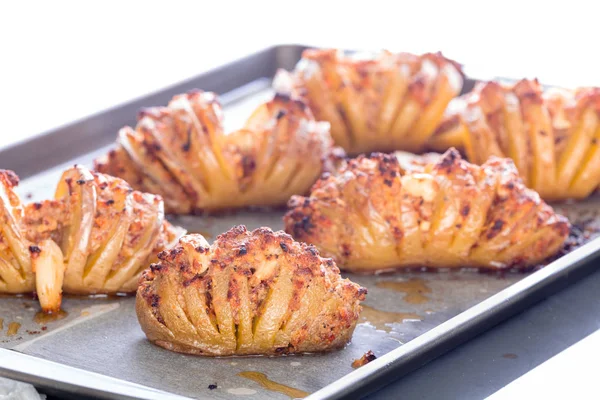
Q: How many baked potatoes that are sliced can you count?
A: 6